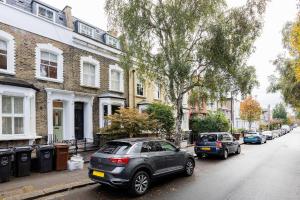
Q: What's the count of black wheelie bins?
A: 3